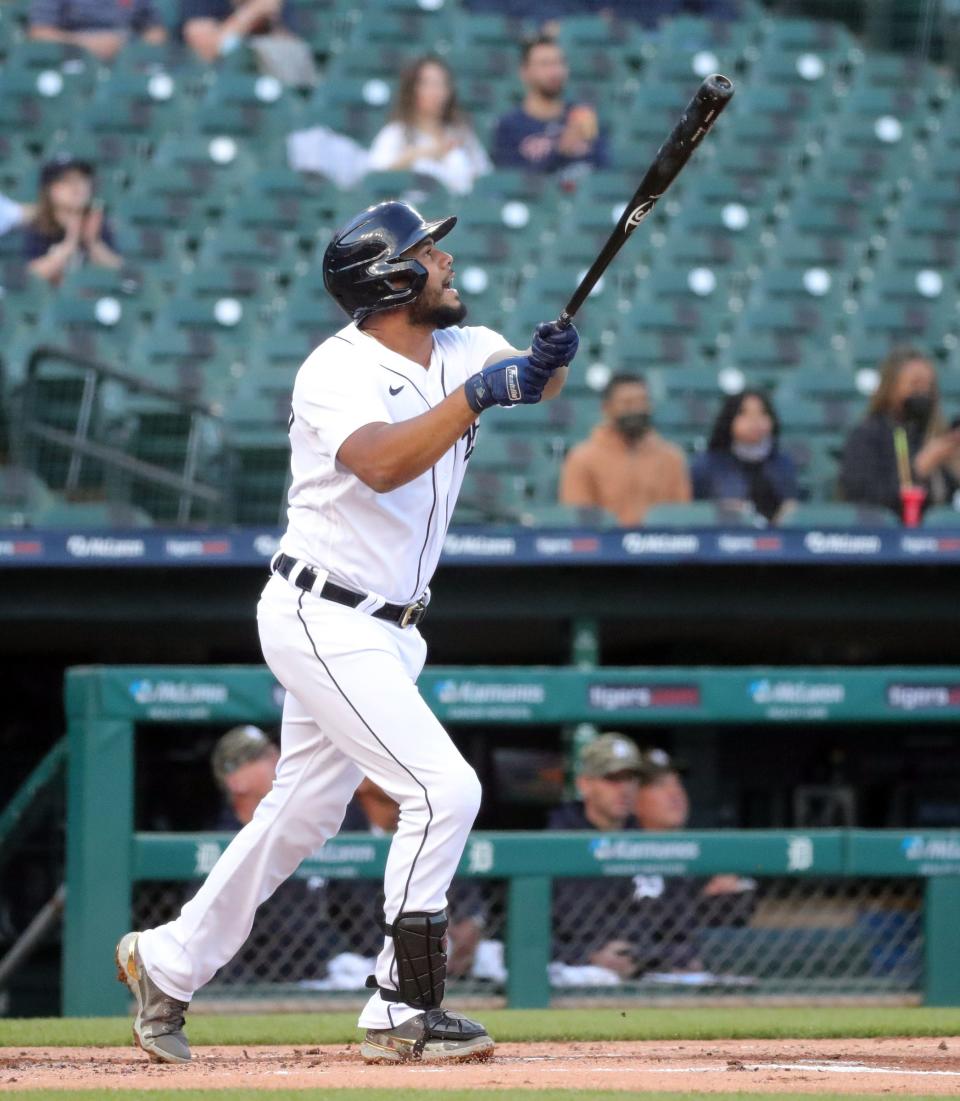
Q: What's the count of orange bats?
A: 0